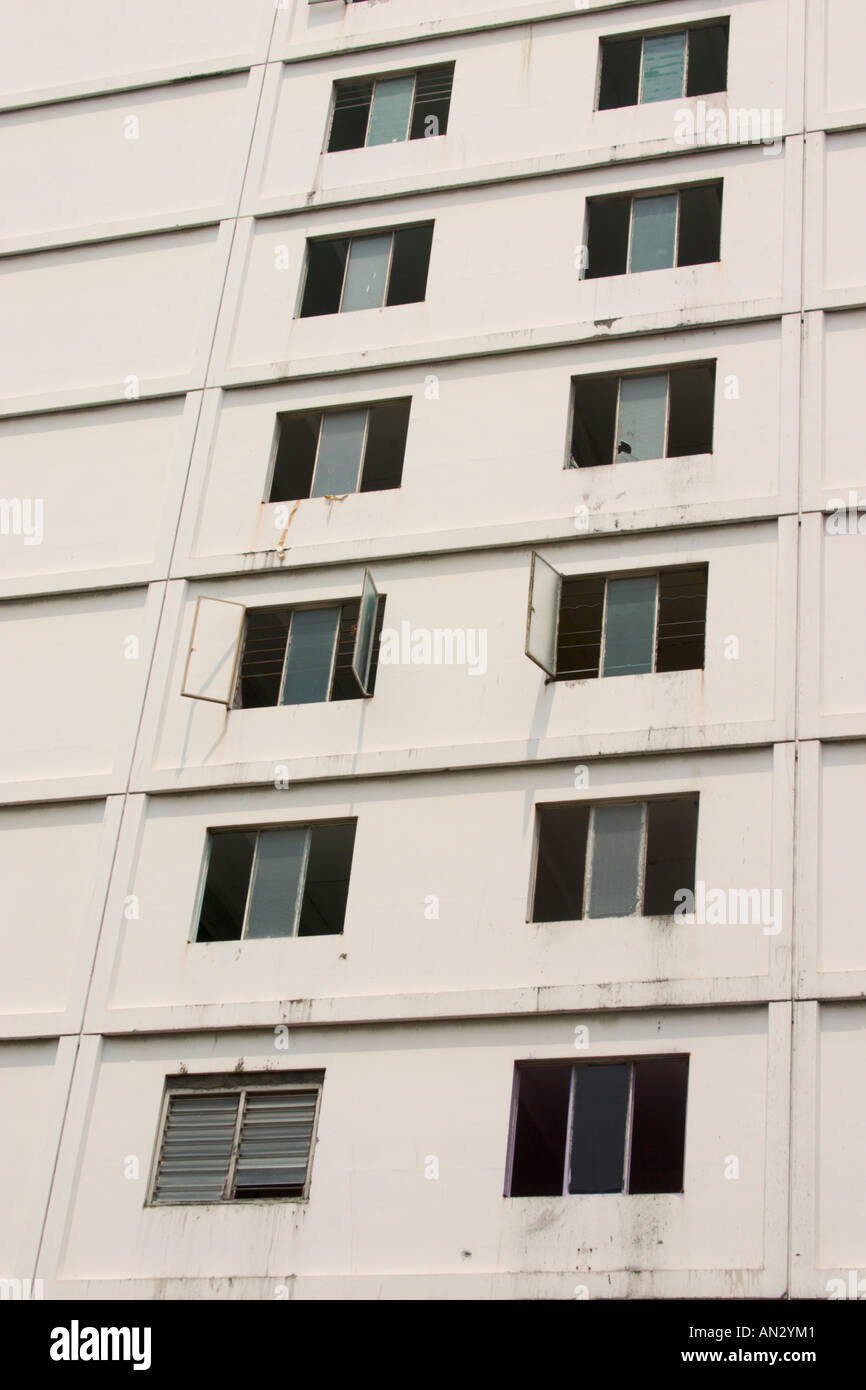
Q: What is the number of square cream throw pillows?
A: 0